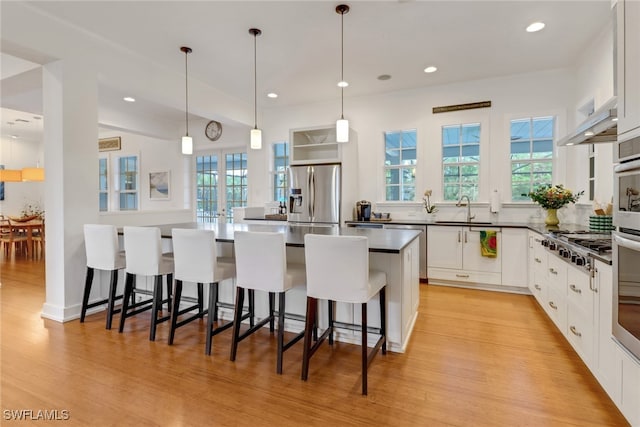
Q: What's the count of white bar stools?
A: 5